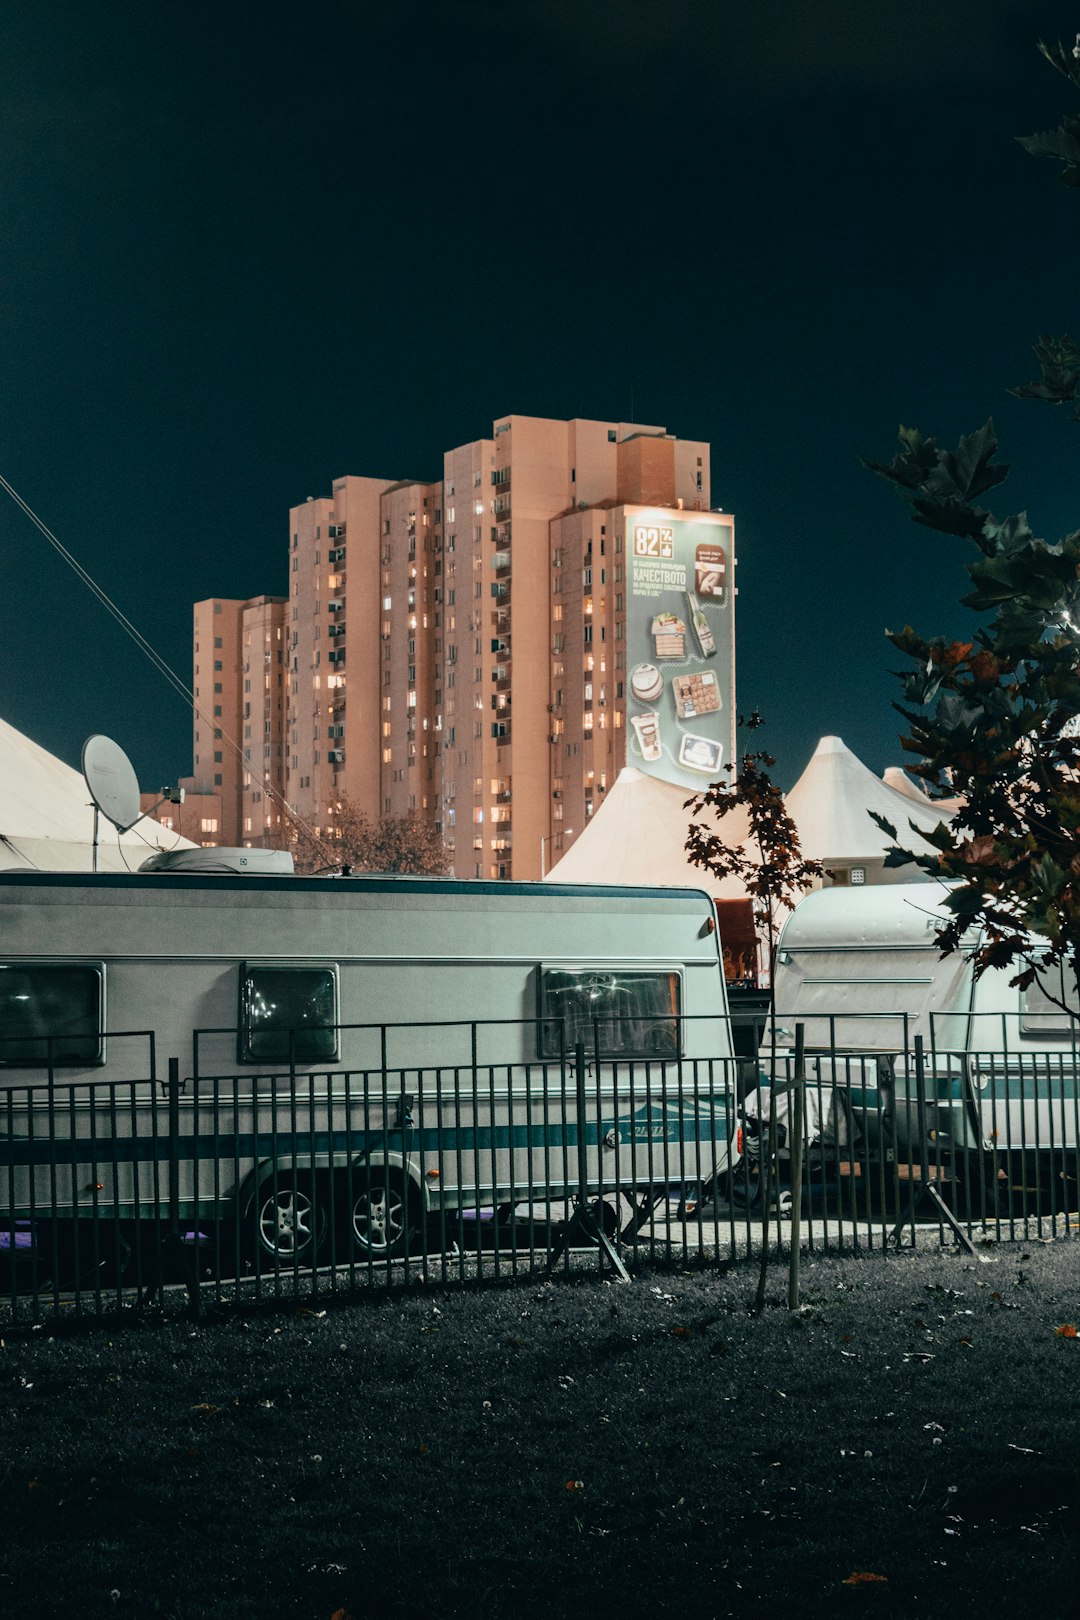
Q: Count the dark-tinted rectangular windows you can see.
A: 3